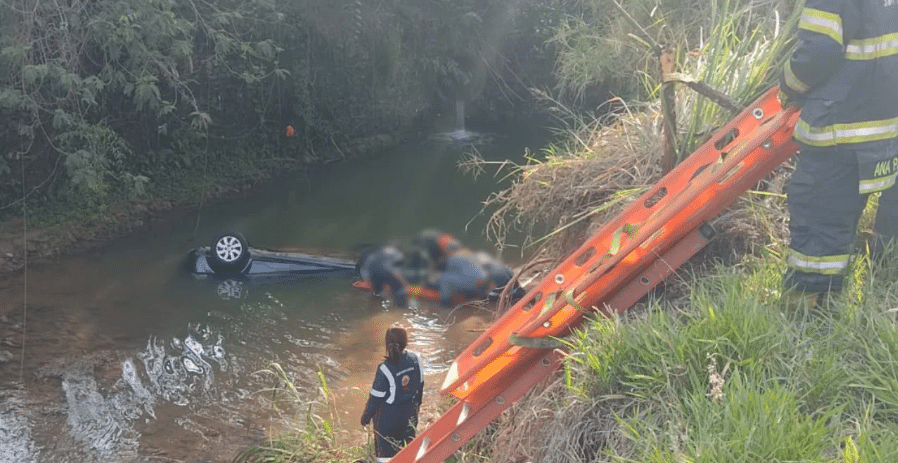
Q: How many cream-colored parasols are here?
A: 0